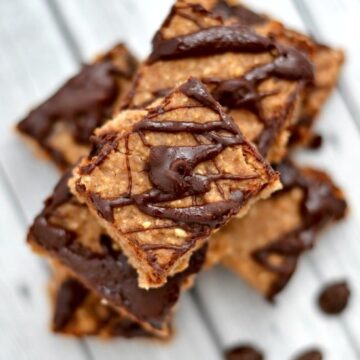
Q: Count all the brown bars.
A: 7